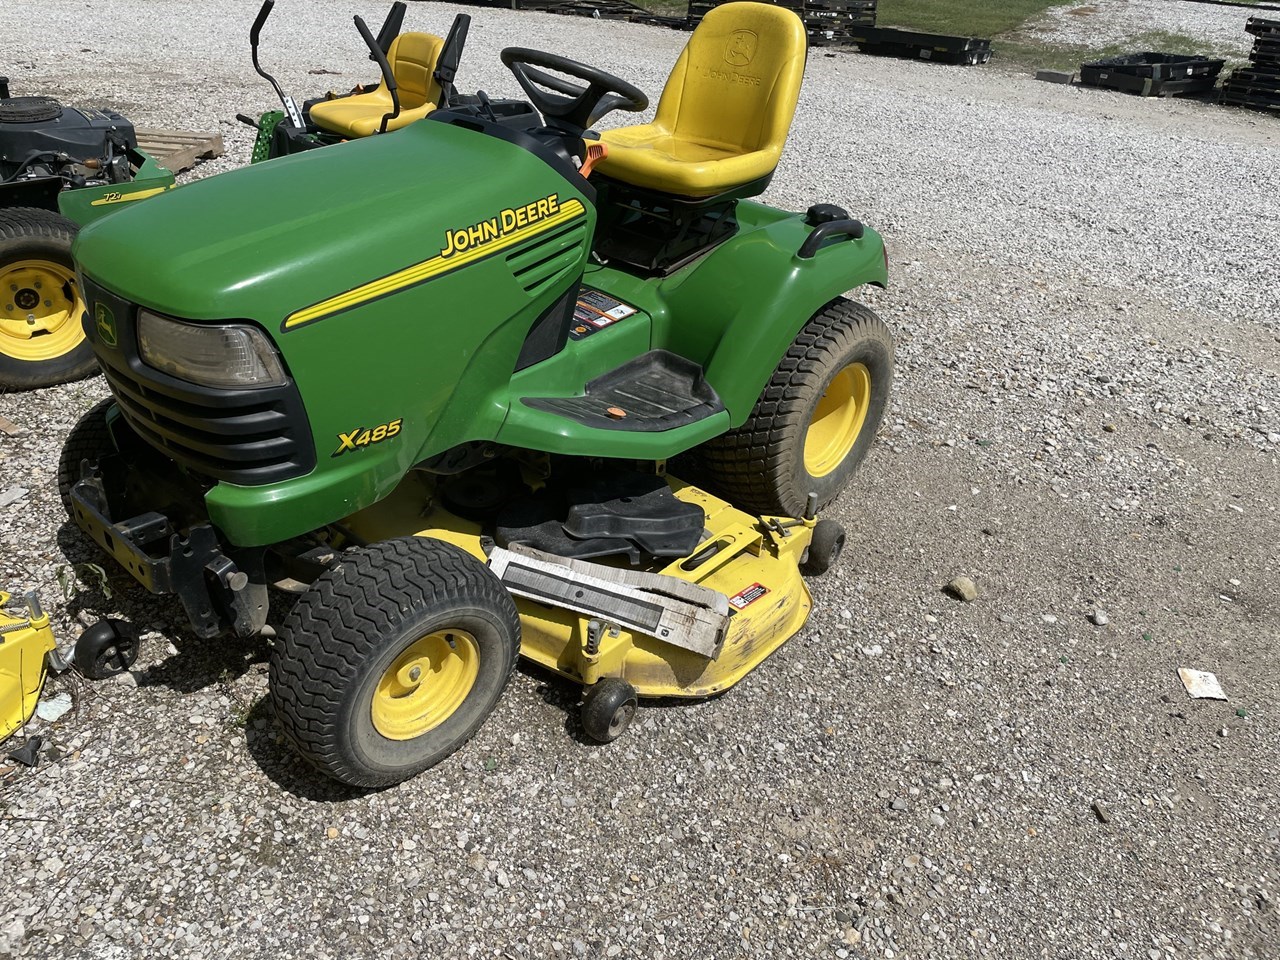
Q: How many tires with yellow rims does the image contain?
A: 3